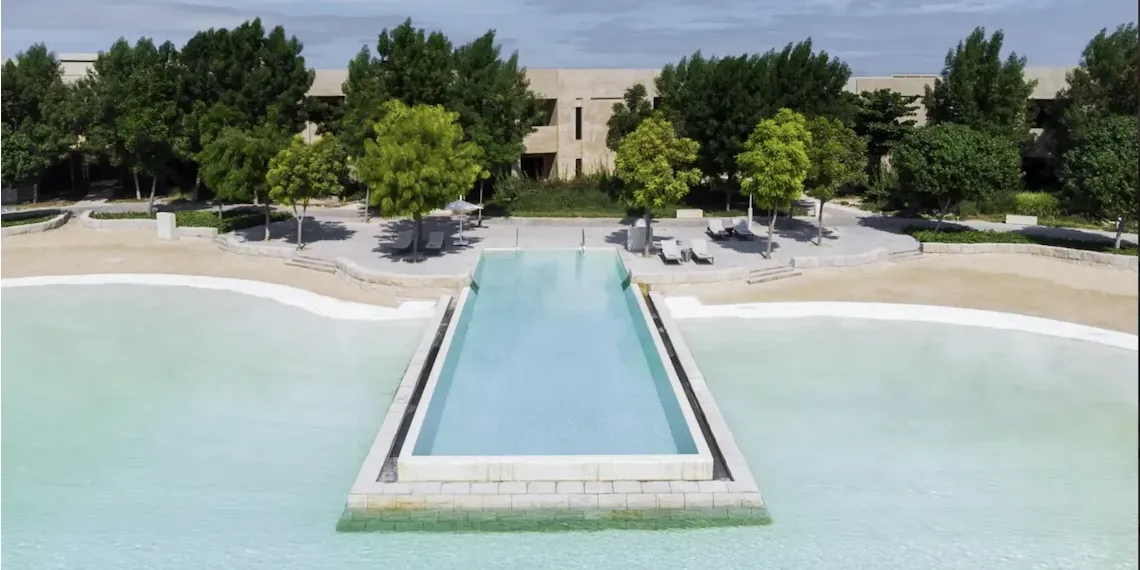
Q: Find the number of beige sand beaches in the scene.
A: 2